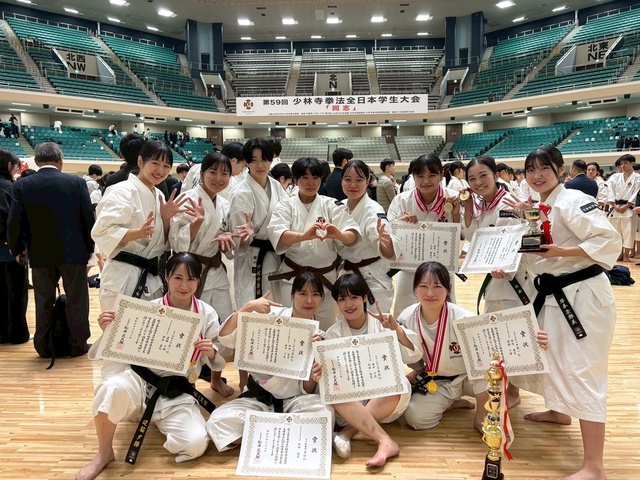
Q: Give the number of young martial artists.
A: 12